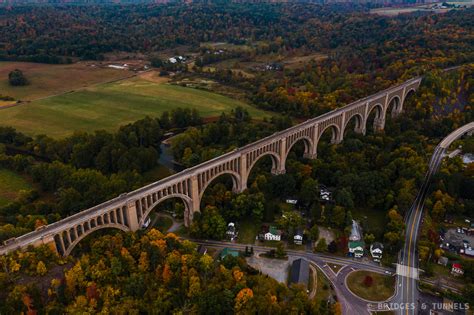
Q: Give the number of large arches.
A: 10